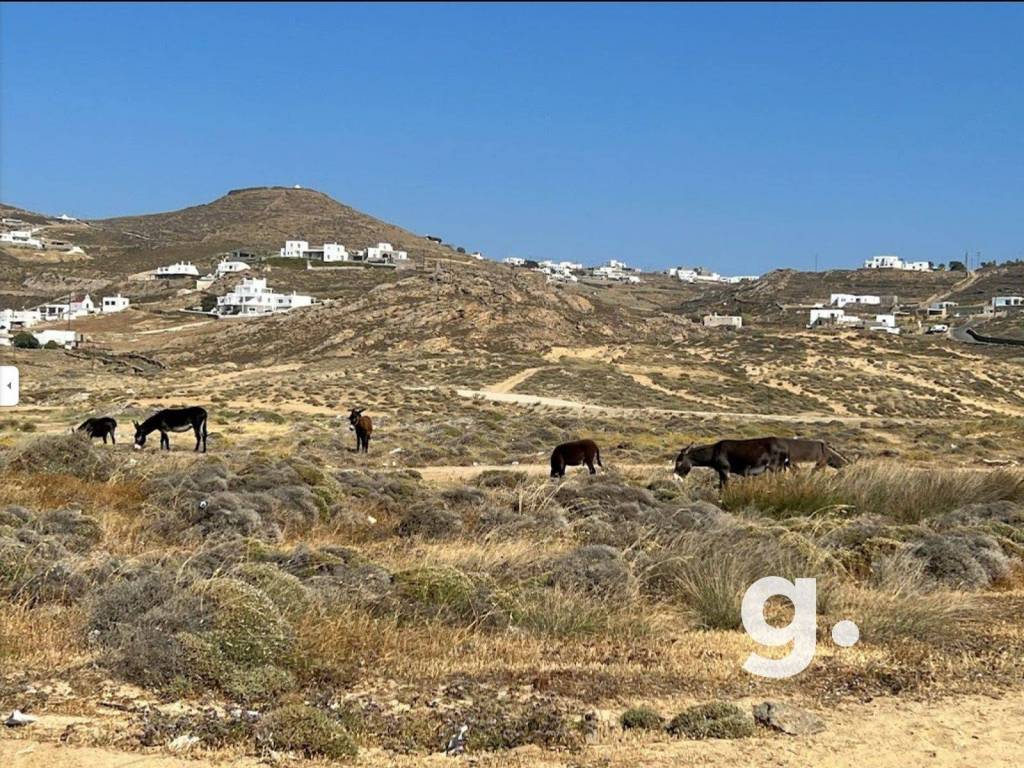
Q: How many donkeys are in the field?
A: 6